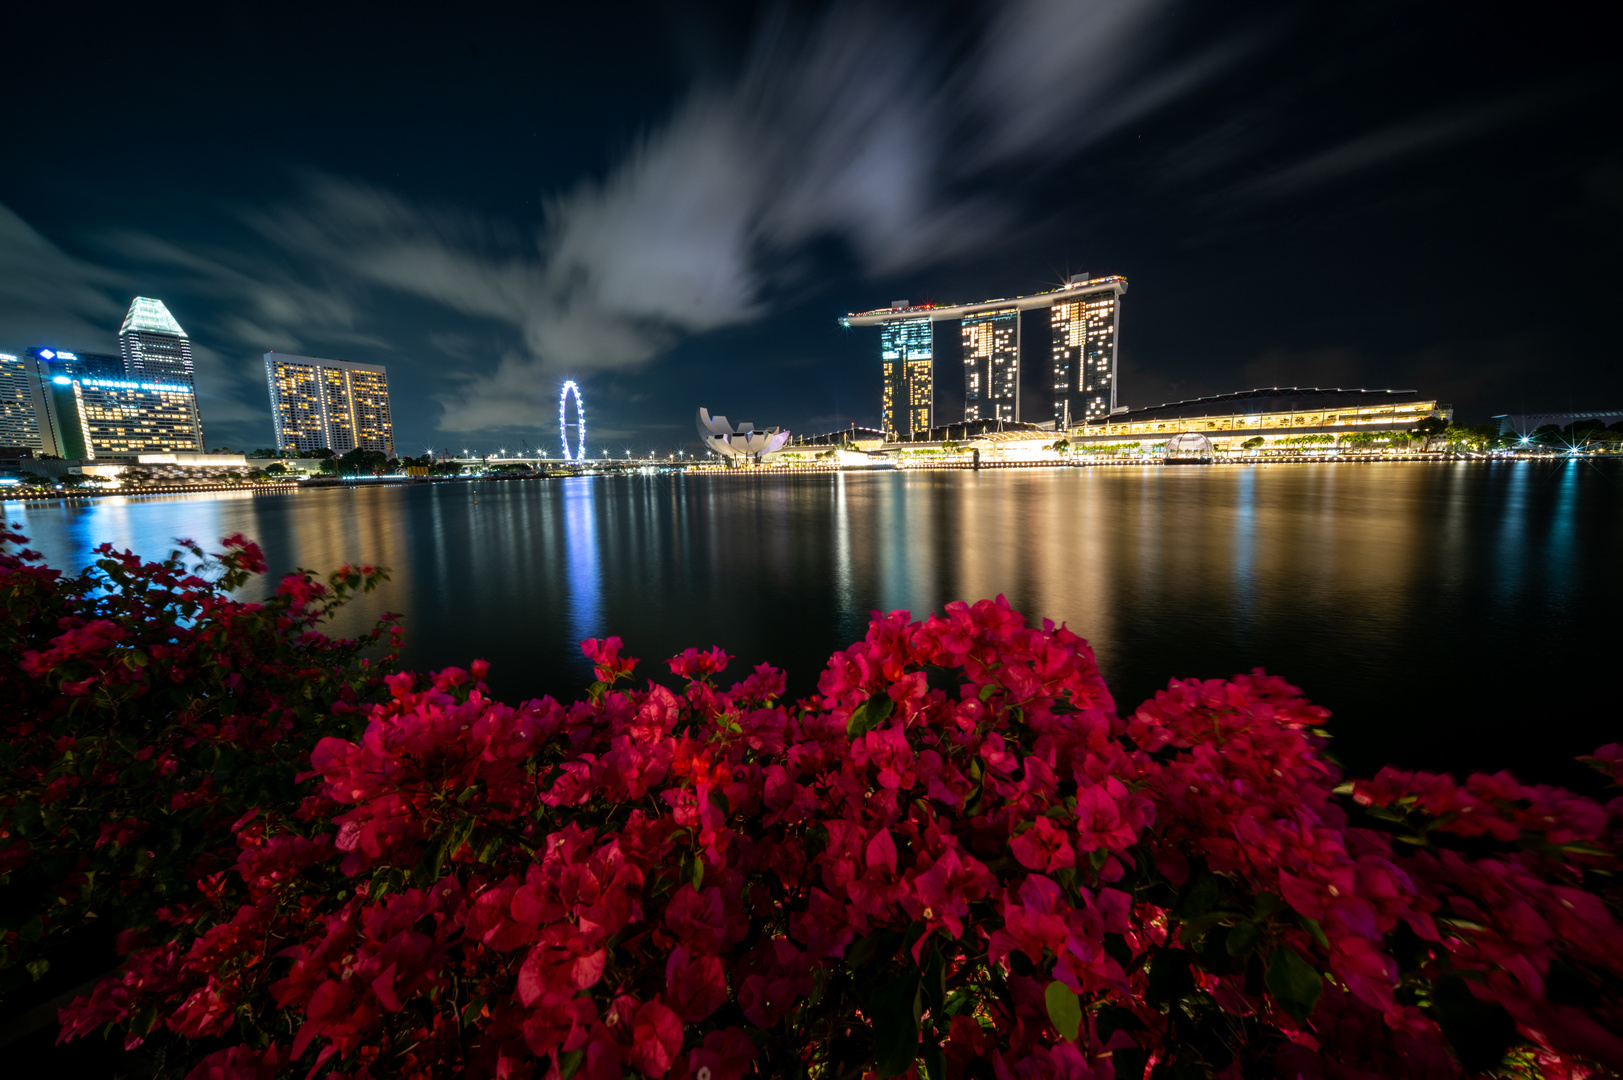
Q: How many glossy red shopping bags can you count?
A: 0